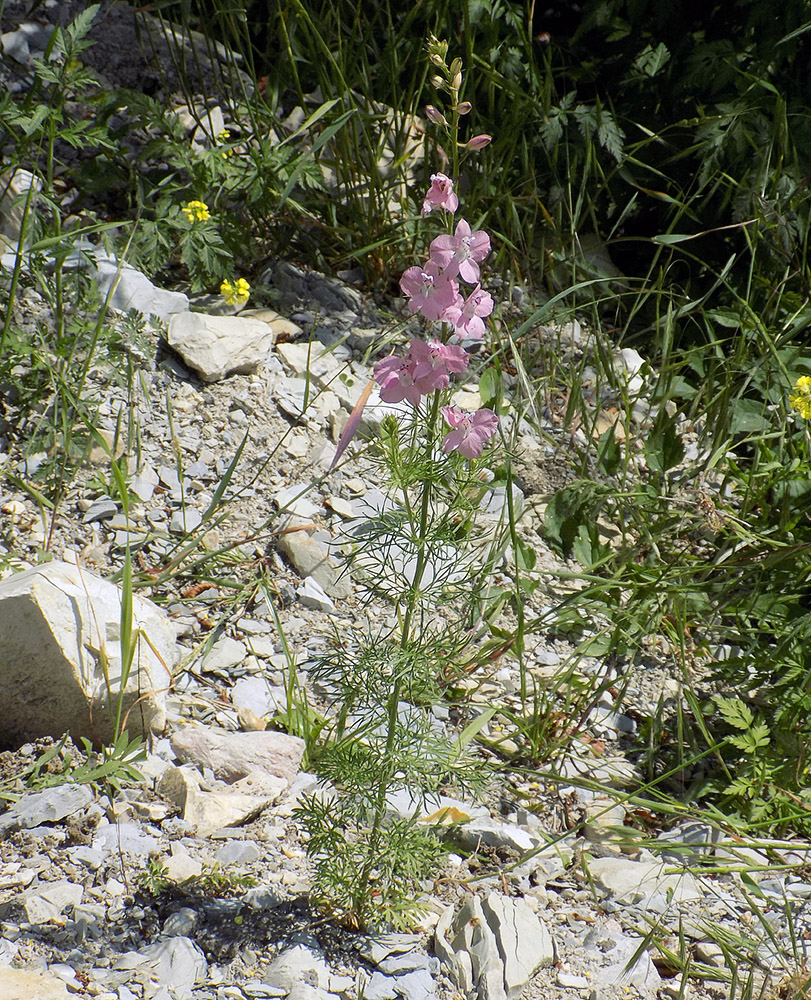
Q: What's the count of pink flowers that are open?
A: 7